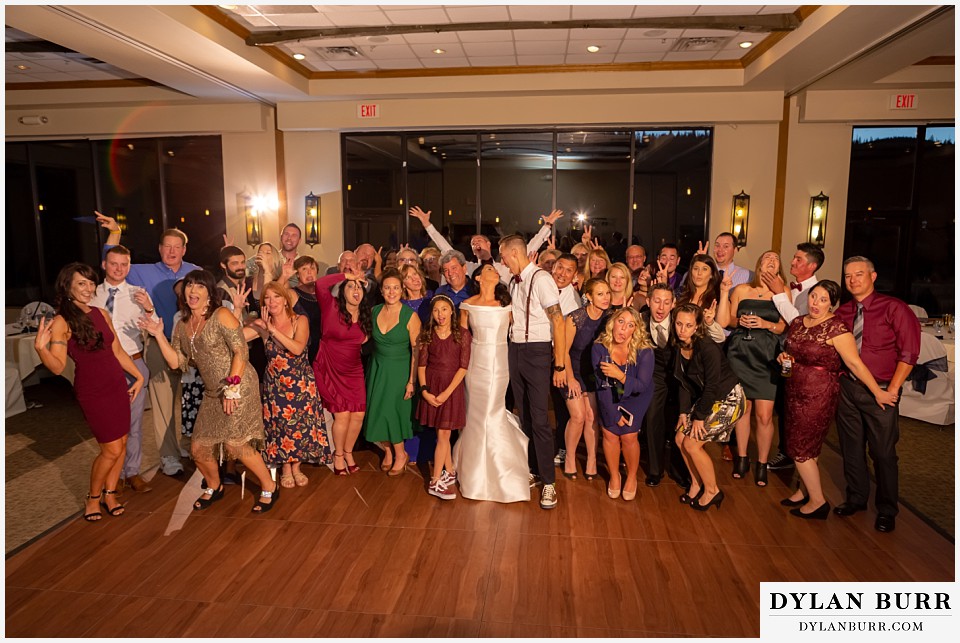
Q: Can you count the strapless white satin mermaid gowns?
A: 1